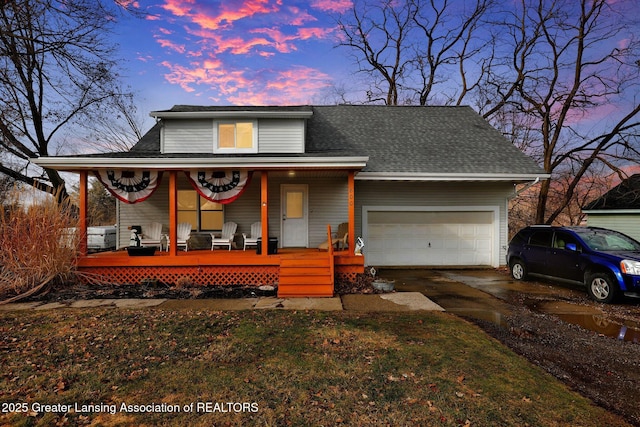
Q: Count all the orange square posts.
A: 4